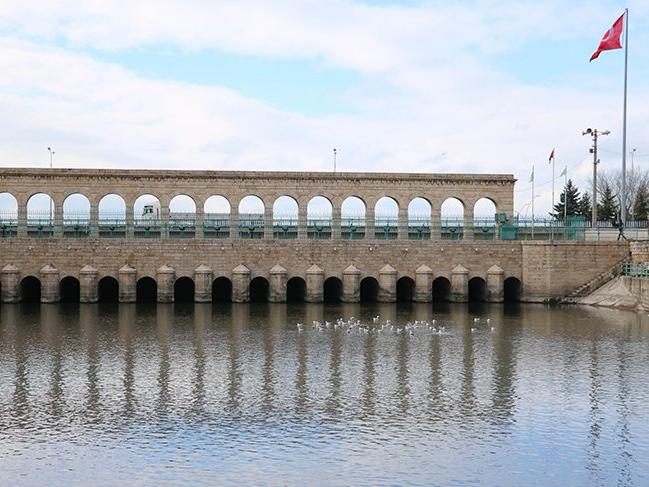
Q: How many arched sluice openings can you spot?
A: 14